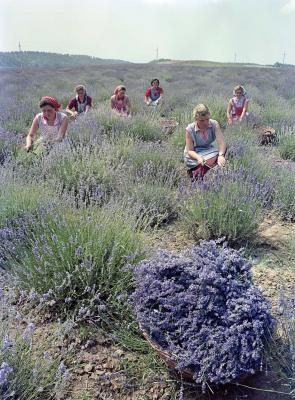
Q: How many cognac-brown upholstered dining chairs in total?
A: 0